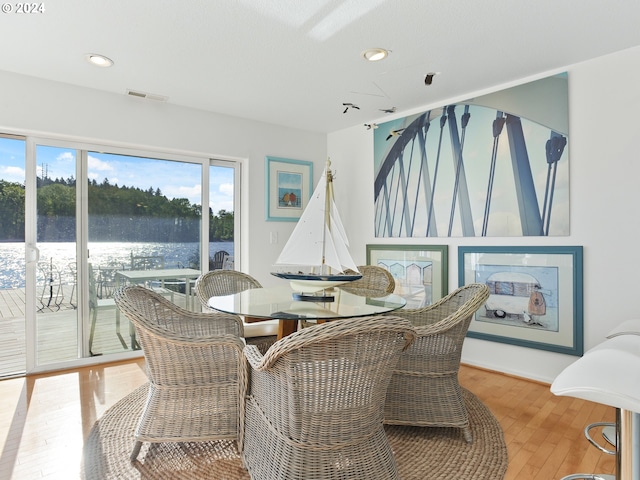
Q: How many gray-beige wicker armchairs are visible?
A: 5